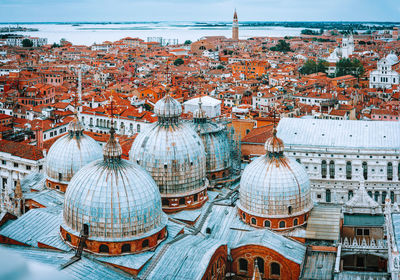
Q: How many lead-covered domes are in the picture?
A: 5